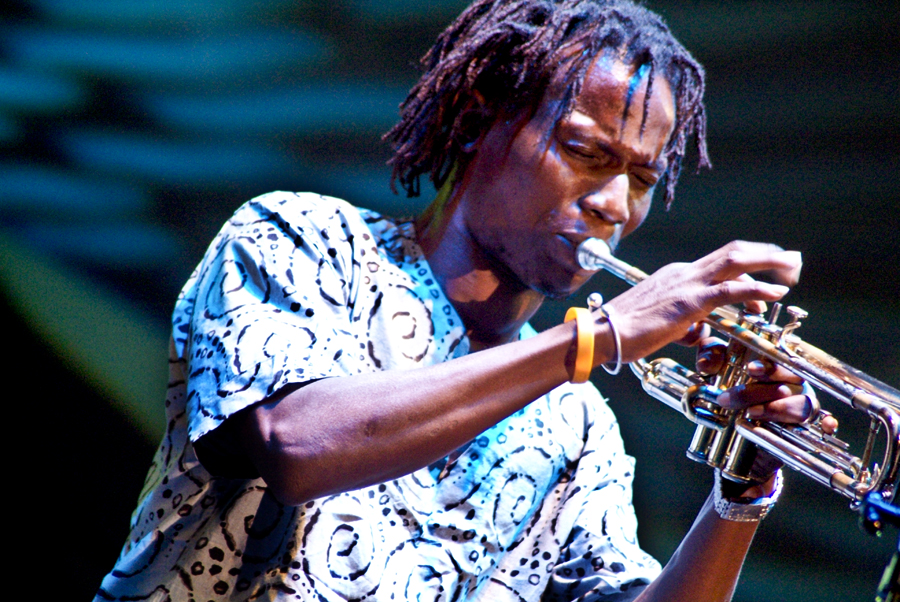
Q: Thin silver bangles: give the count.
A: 1